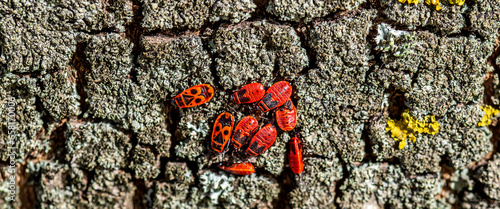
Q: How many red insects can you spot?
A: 9